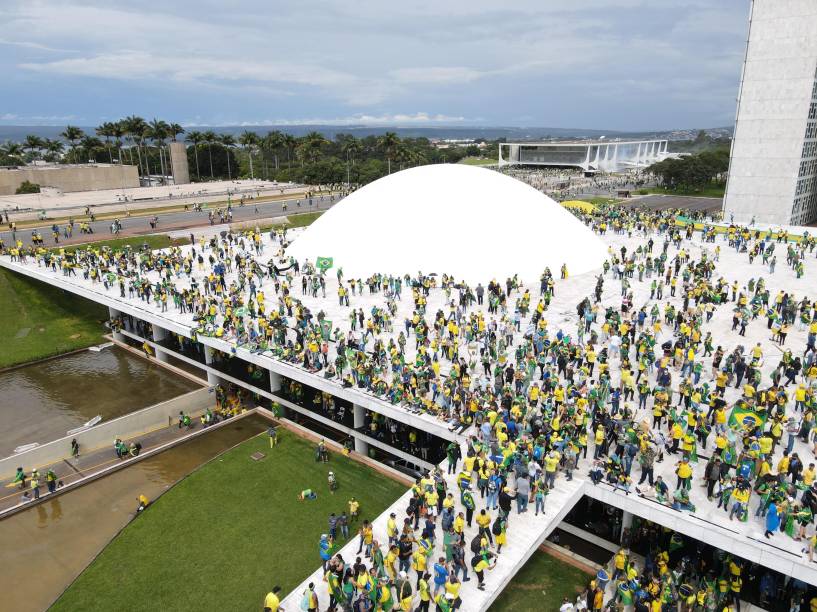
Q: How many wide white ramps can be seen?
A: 1